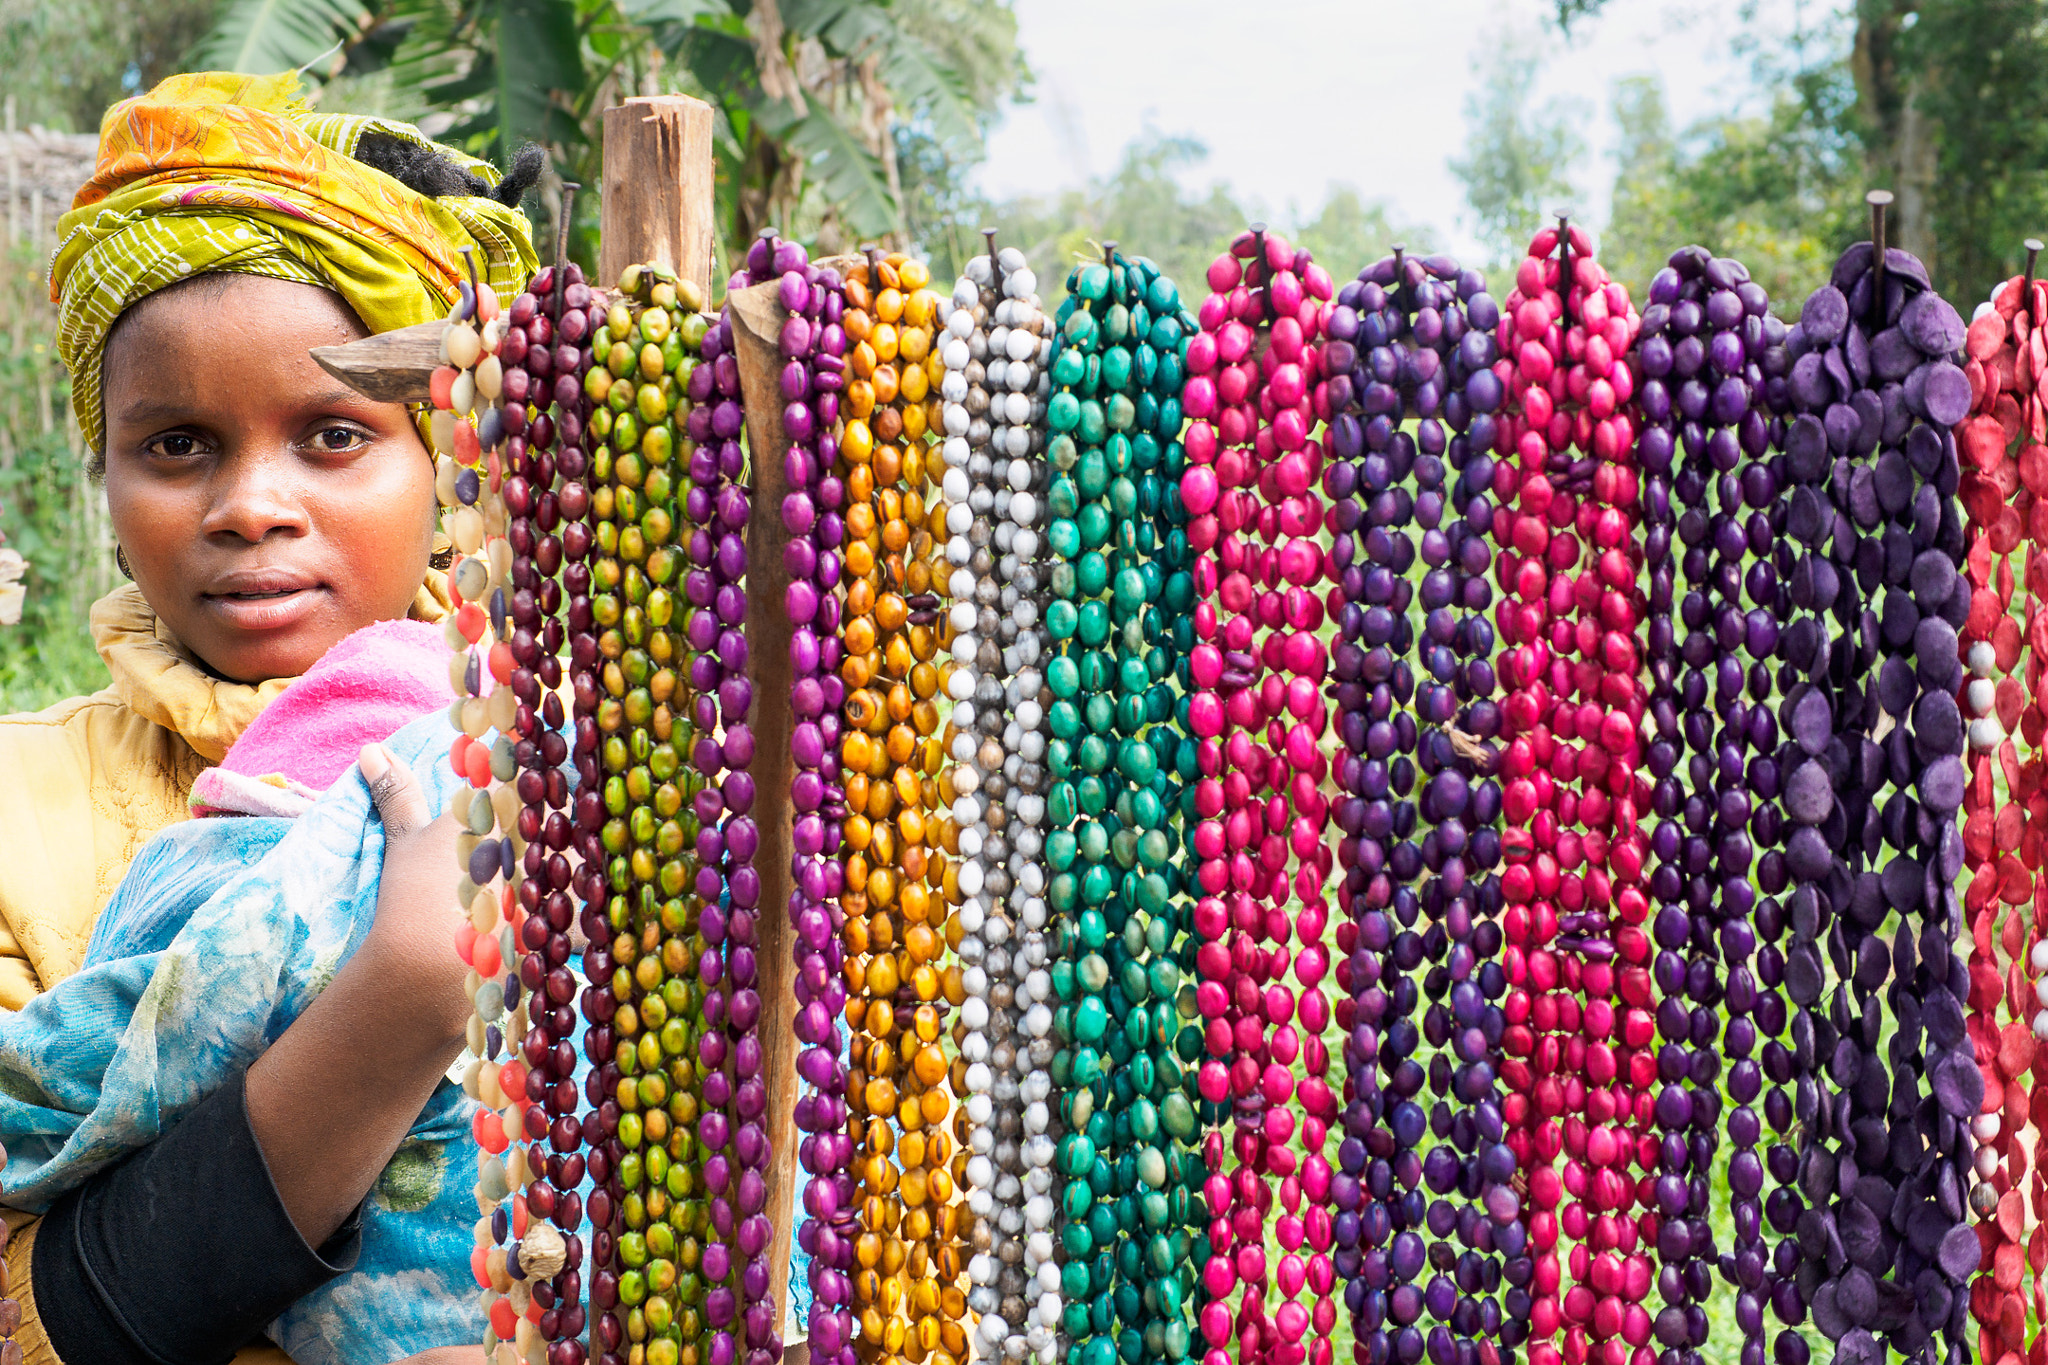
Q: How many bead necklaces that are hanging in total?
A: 13